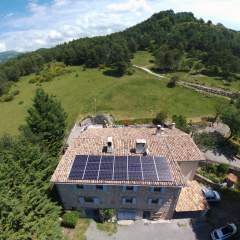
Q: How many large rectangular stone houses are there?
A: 1